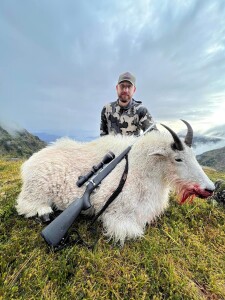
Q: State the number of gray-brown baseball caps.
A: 1